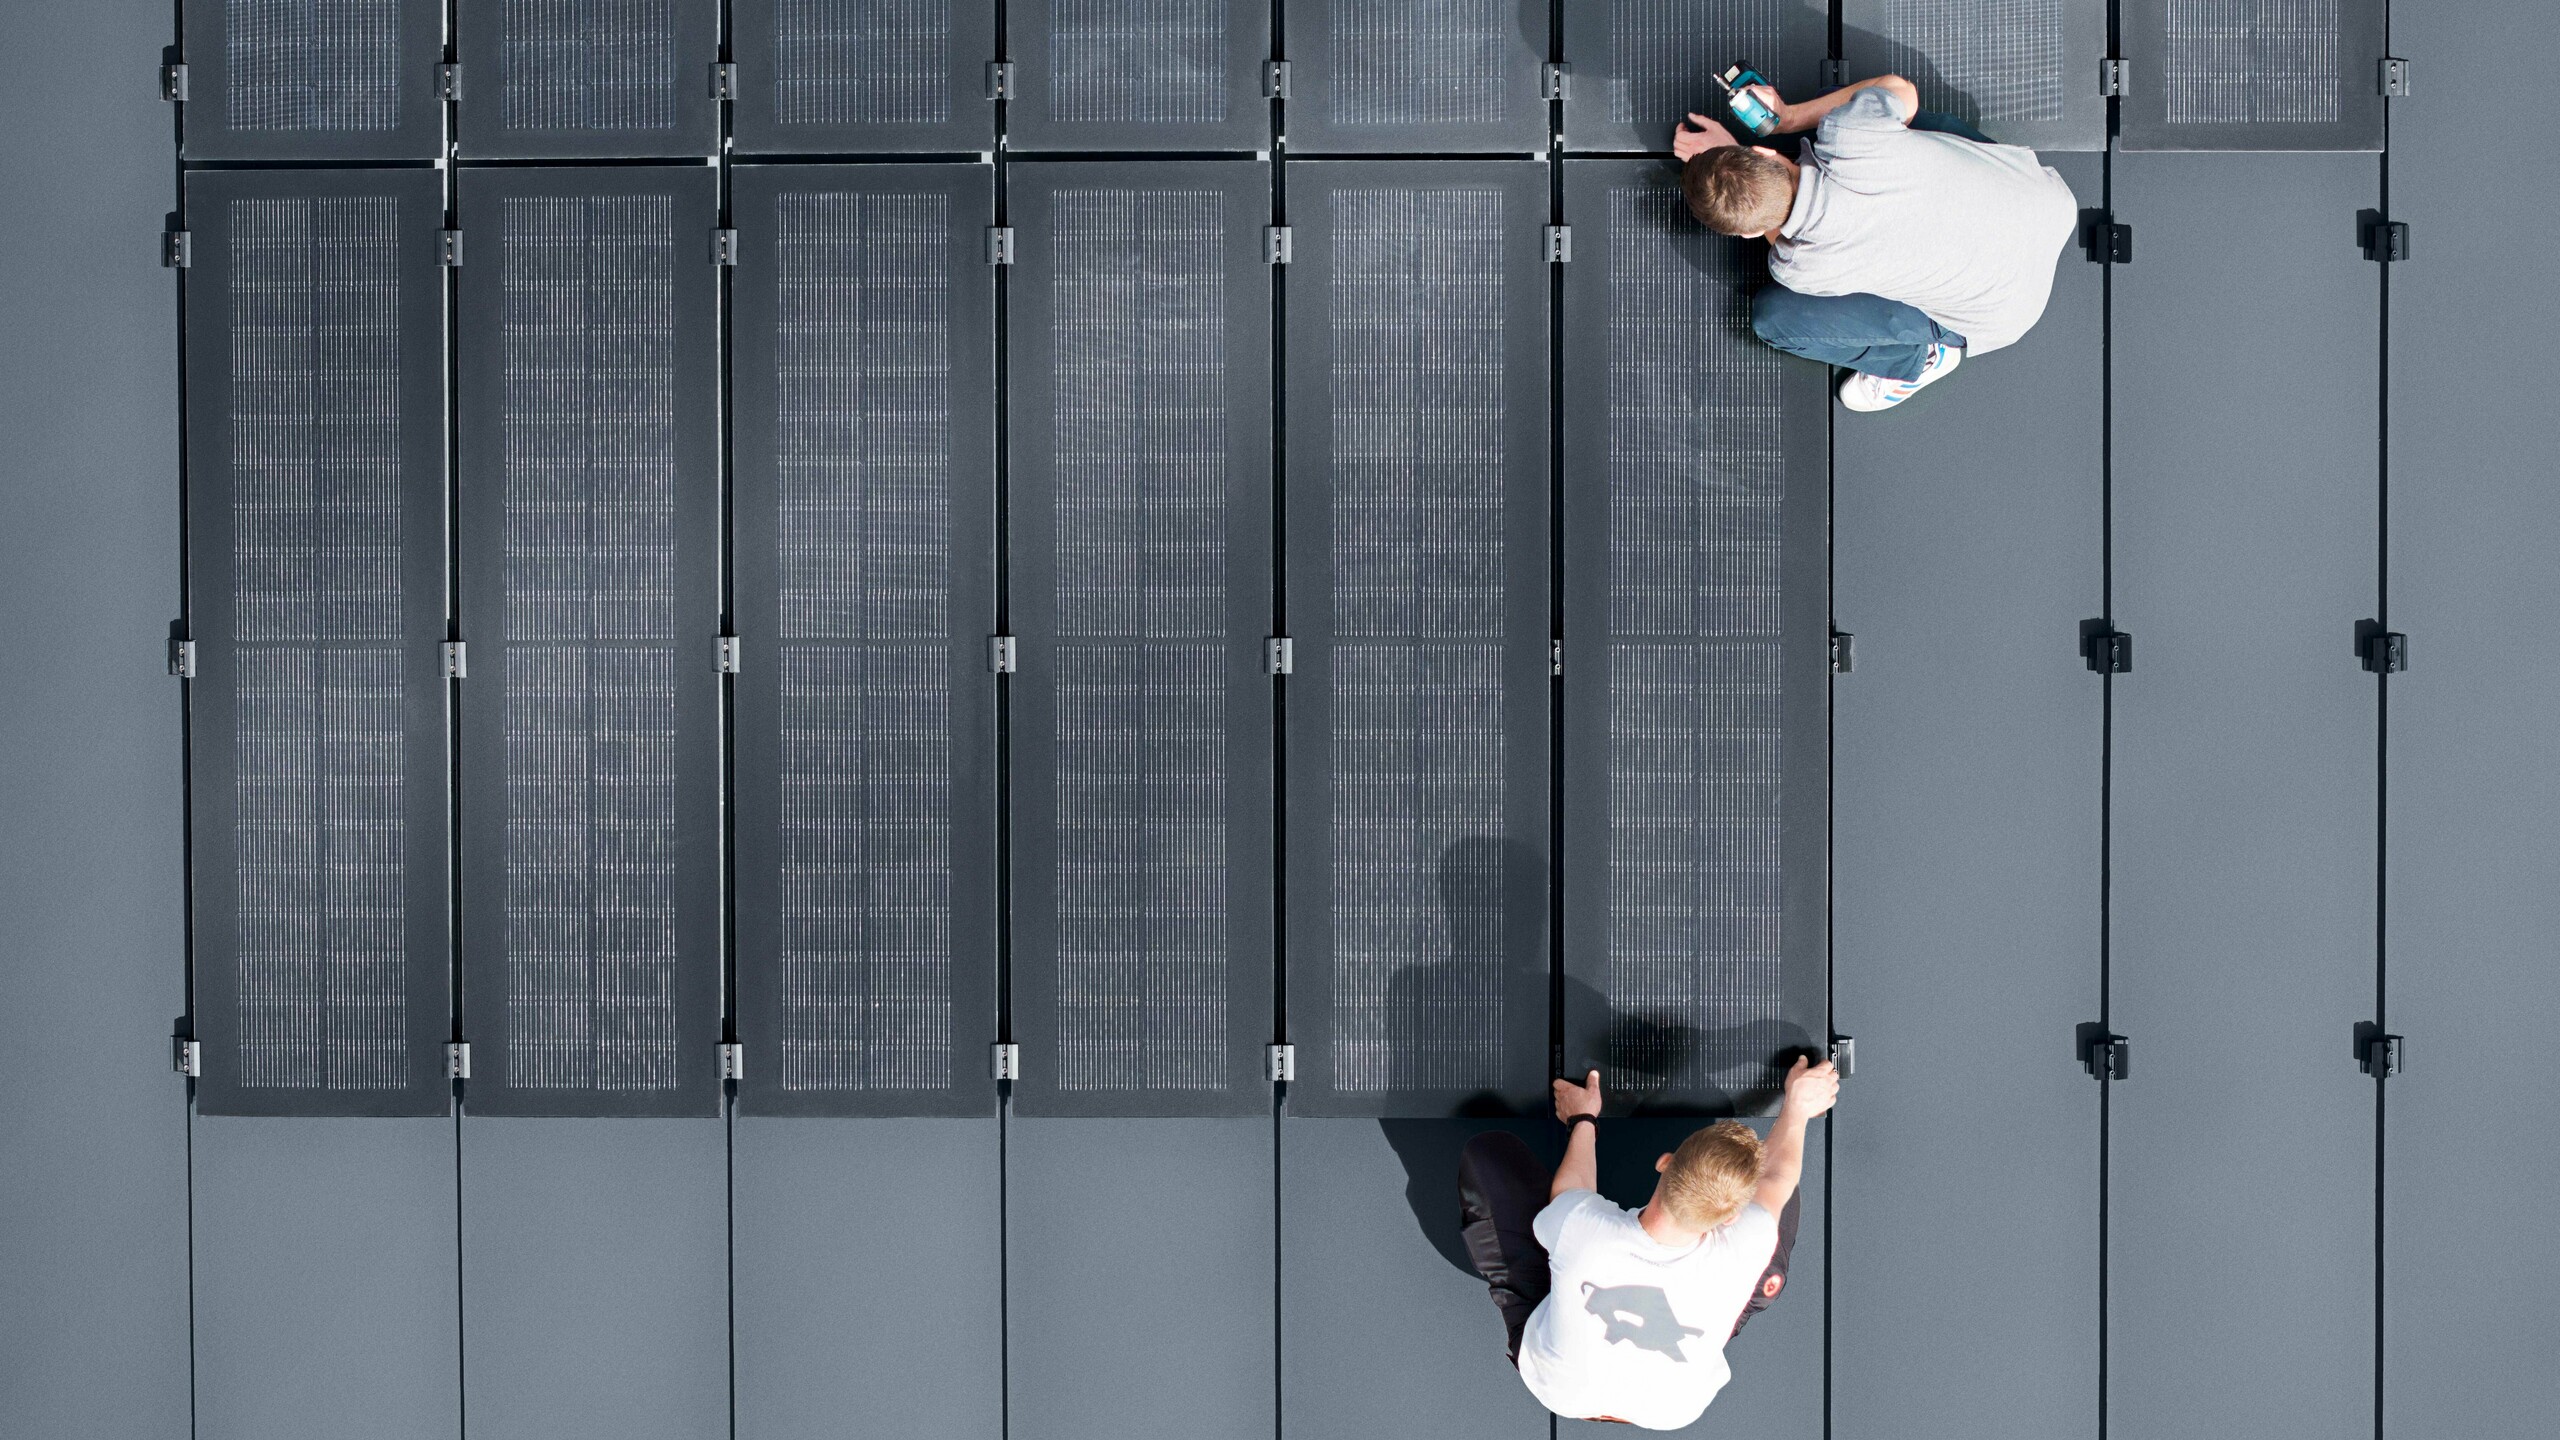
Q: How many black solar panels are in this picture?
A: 14